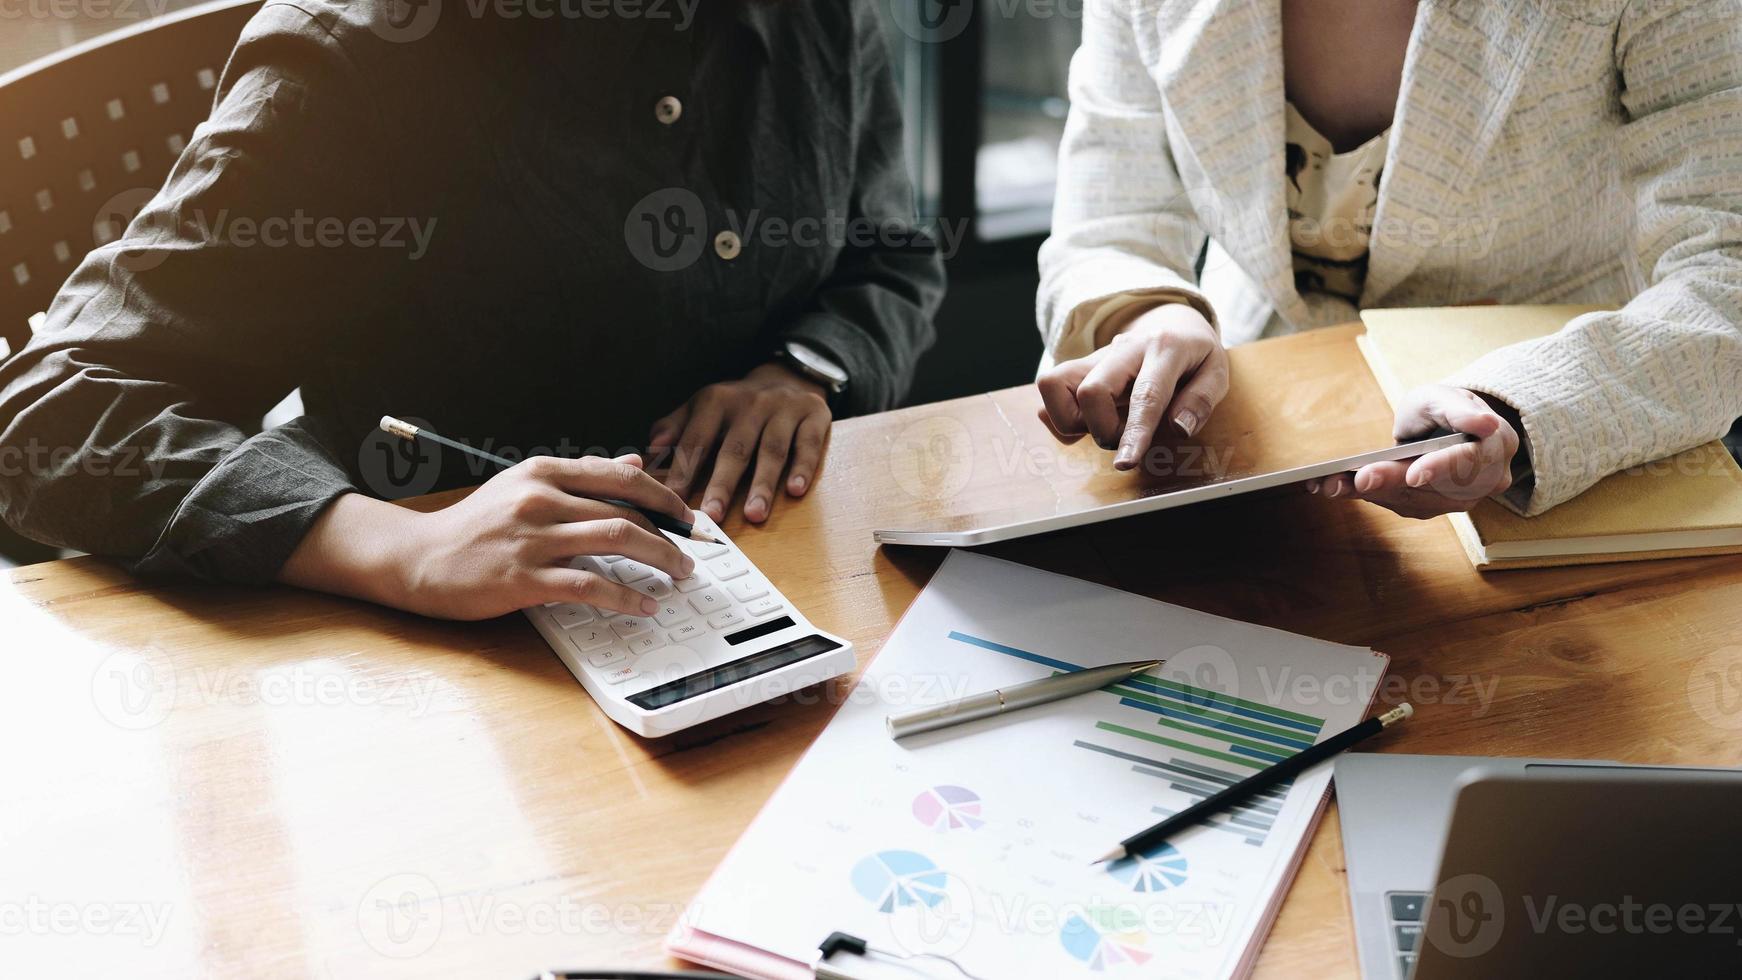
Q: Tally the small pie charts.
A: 4